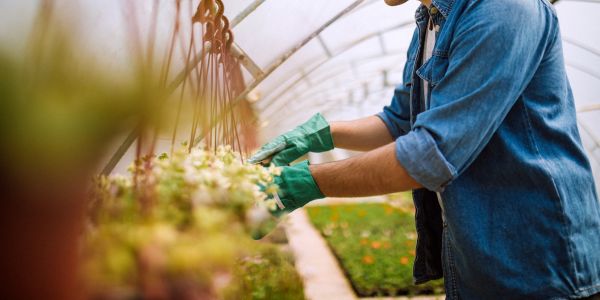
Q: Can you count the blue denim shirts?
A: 1